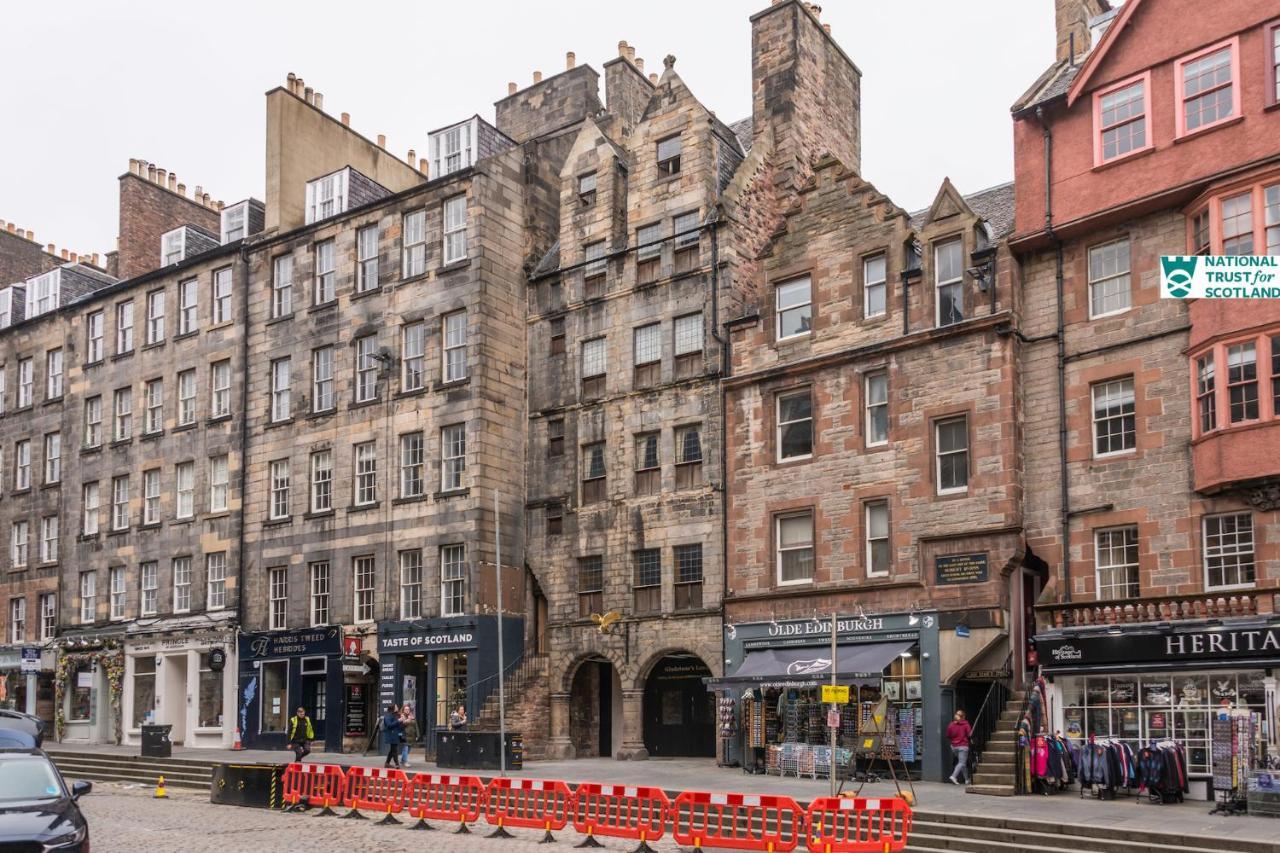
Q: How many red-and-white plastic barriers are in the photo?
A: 7